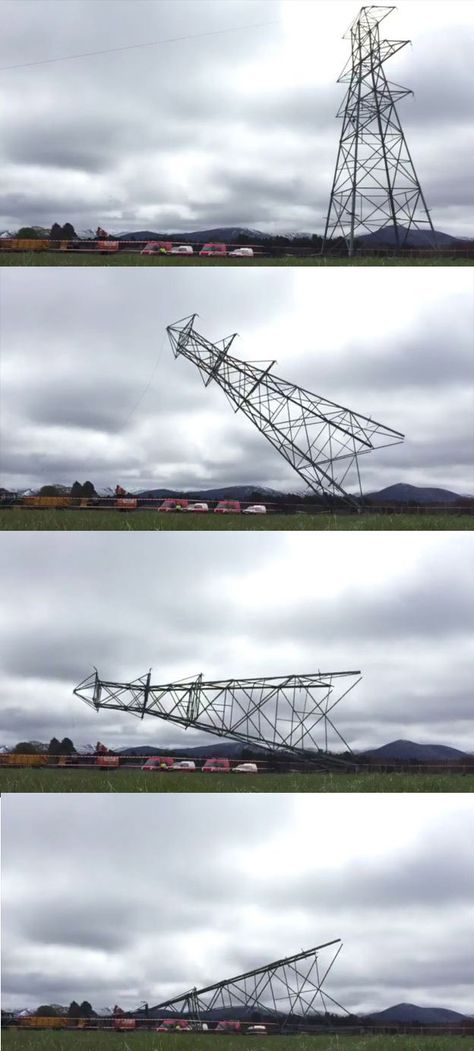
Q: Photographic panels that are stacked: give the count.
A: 4